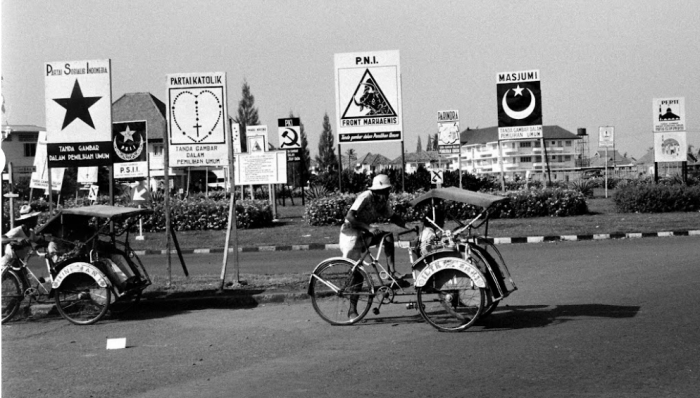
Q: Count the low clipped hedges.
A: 3